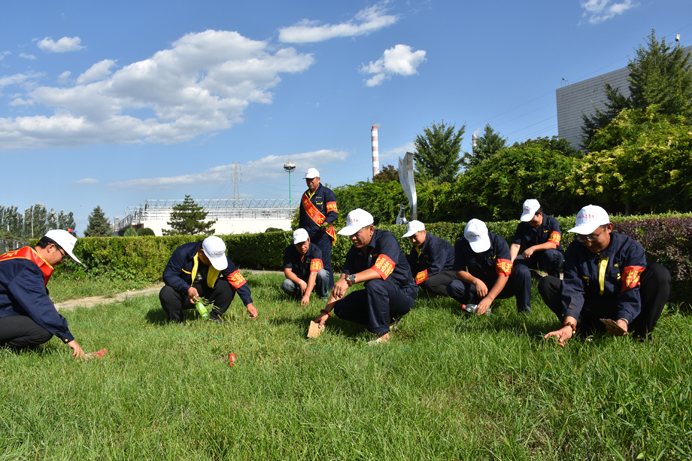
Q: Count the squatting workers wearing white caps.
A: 8